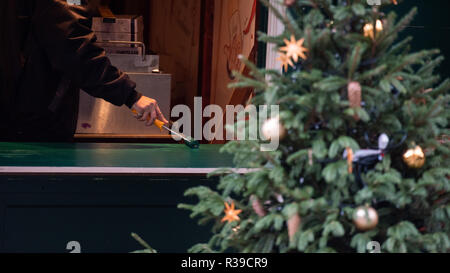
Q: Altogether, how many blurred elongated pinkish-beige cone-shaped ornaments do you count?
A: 3